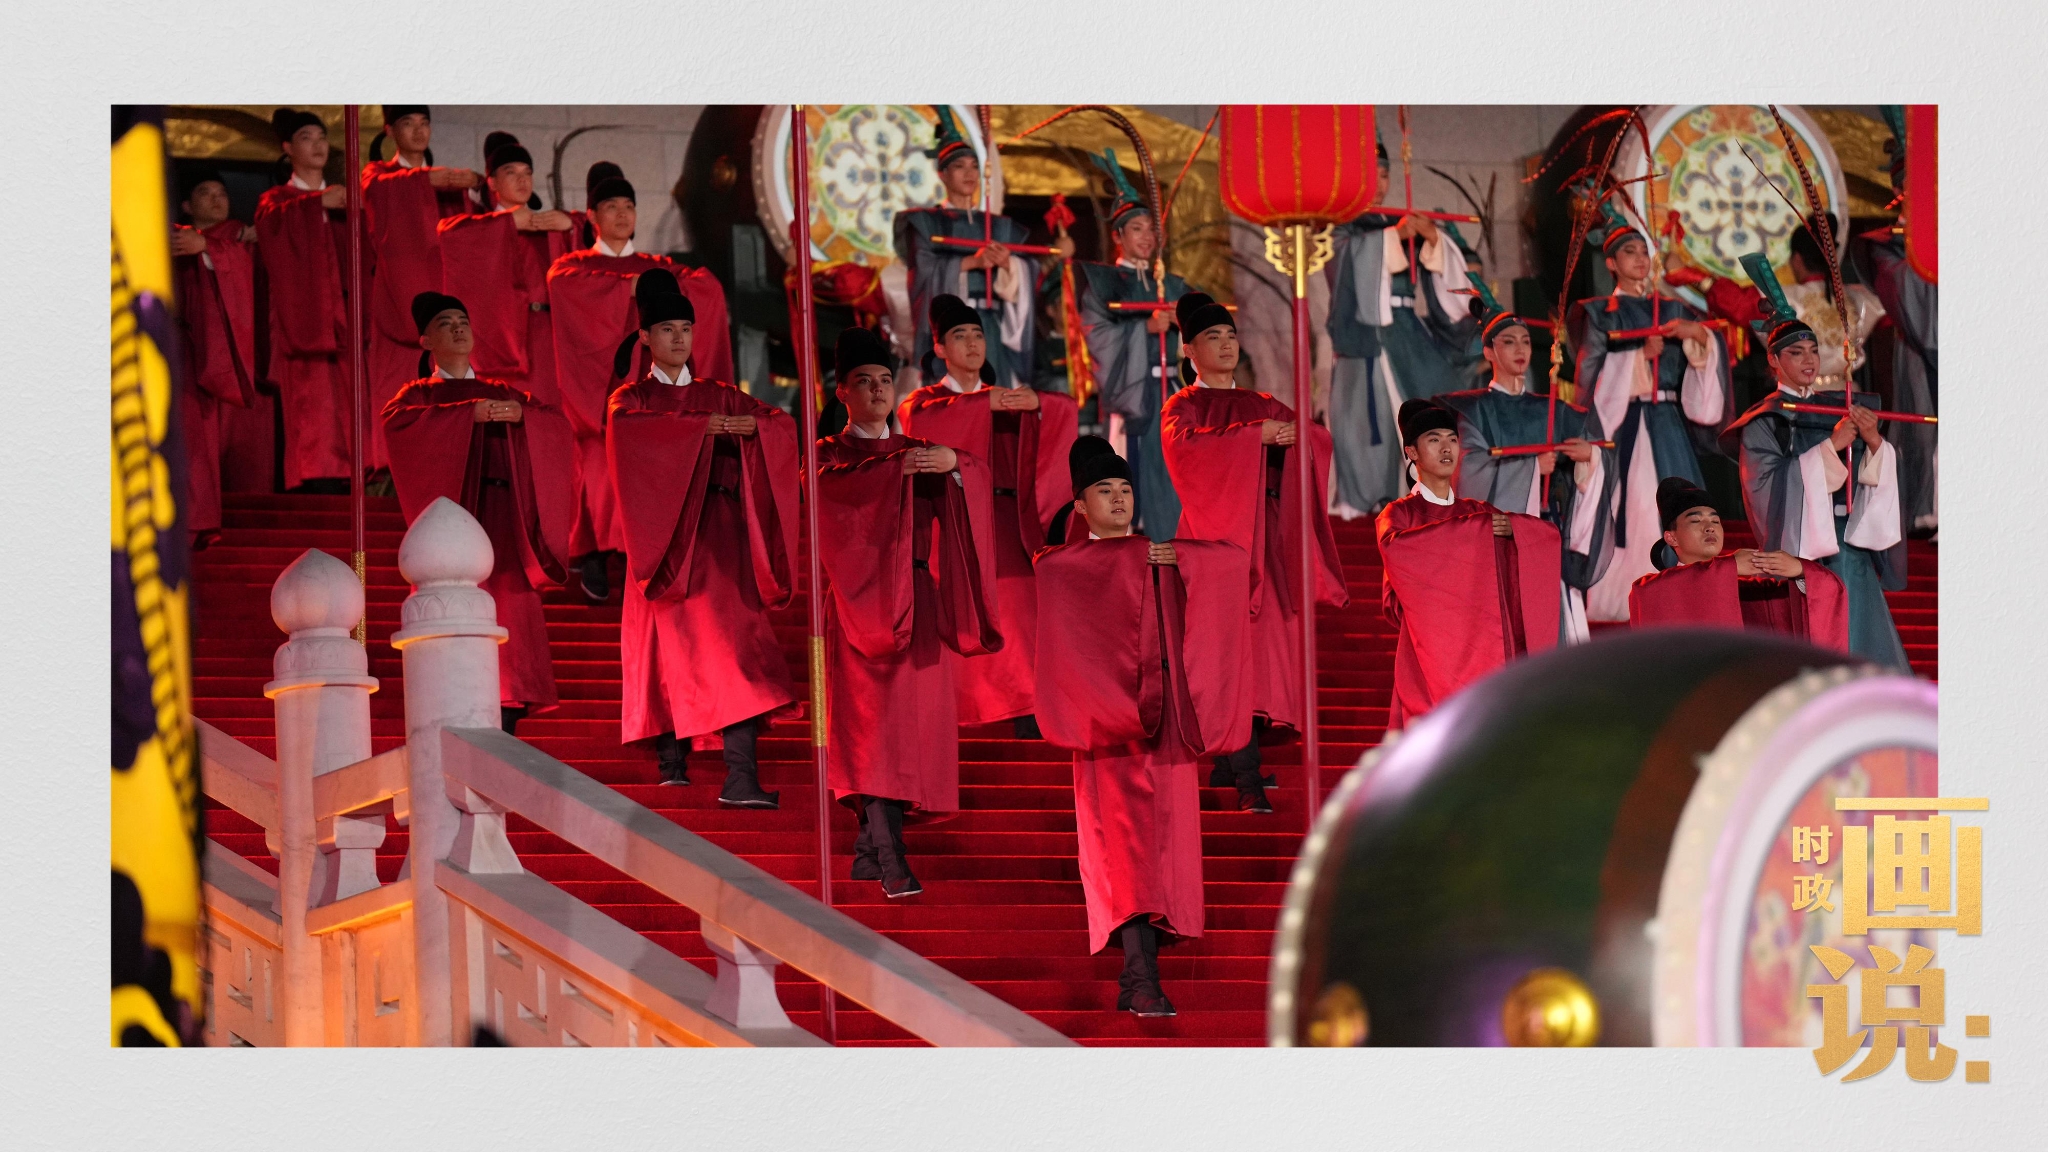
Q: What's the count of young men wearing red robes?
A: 13